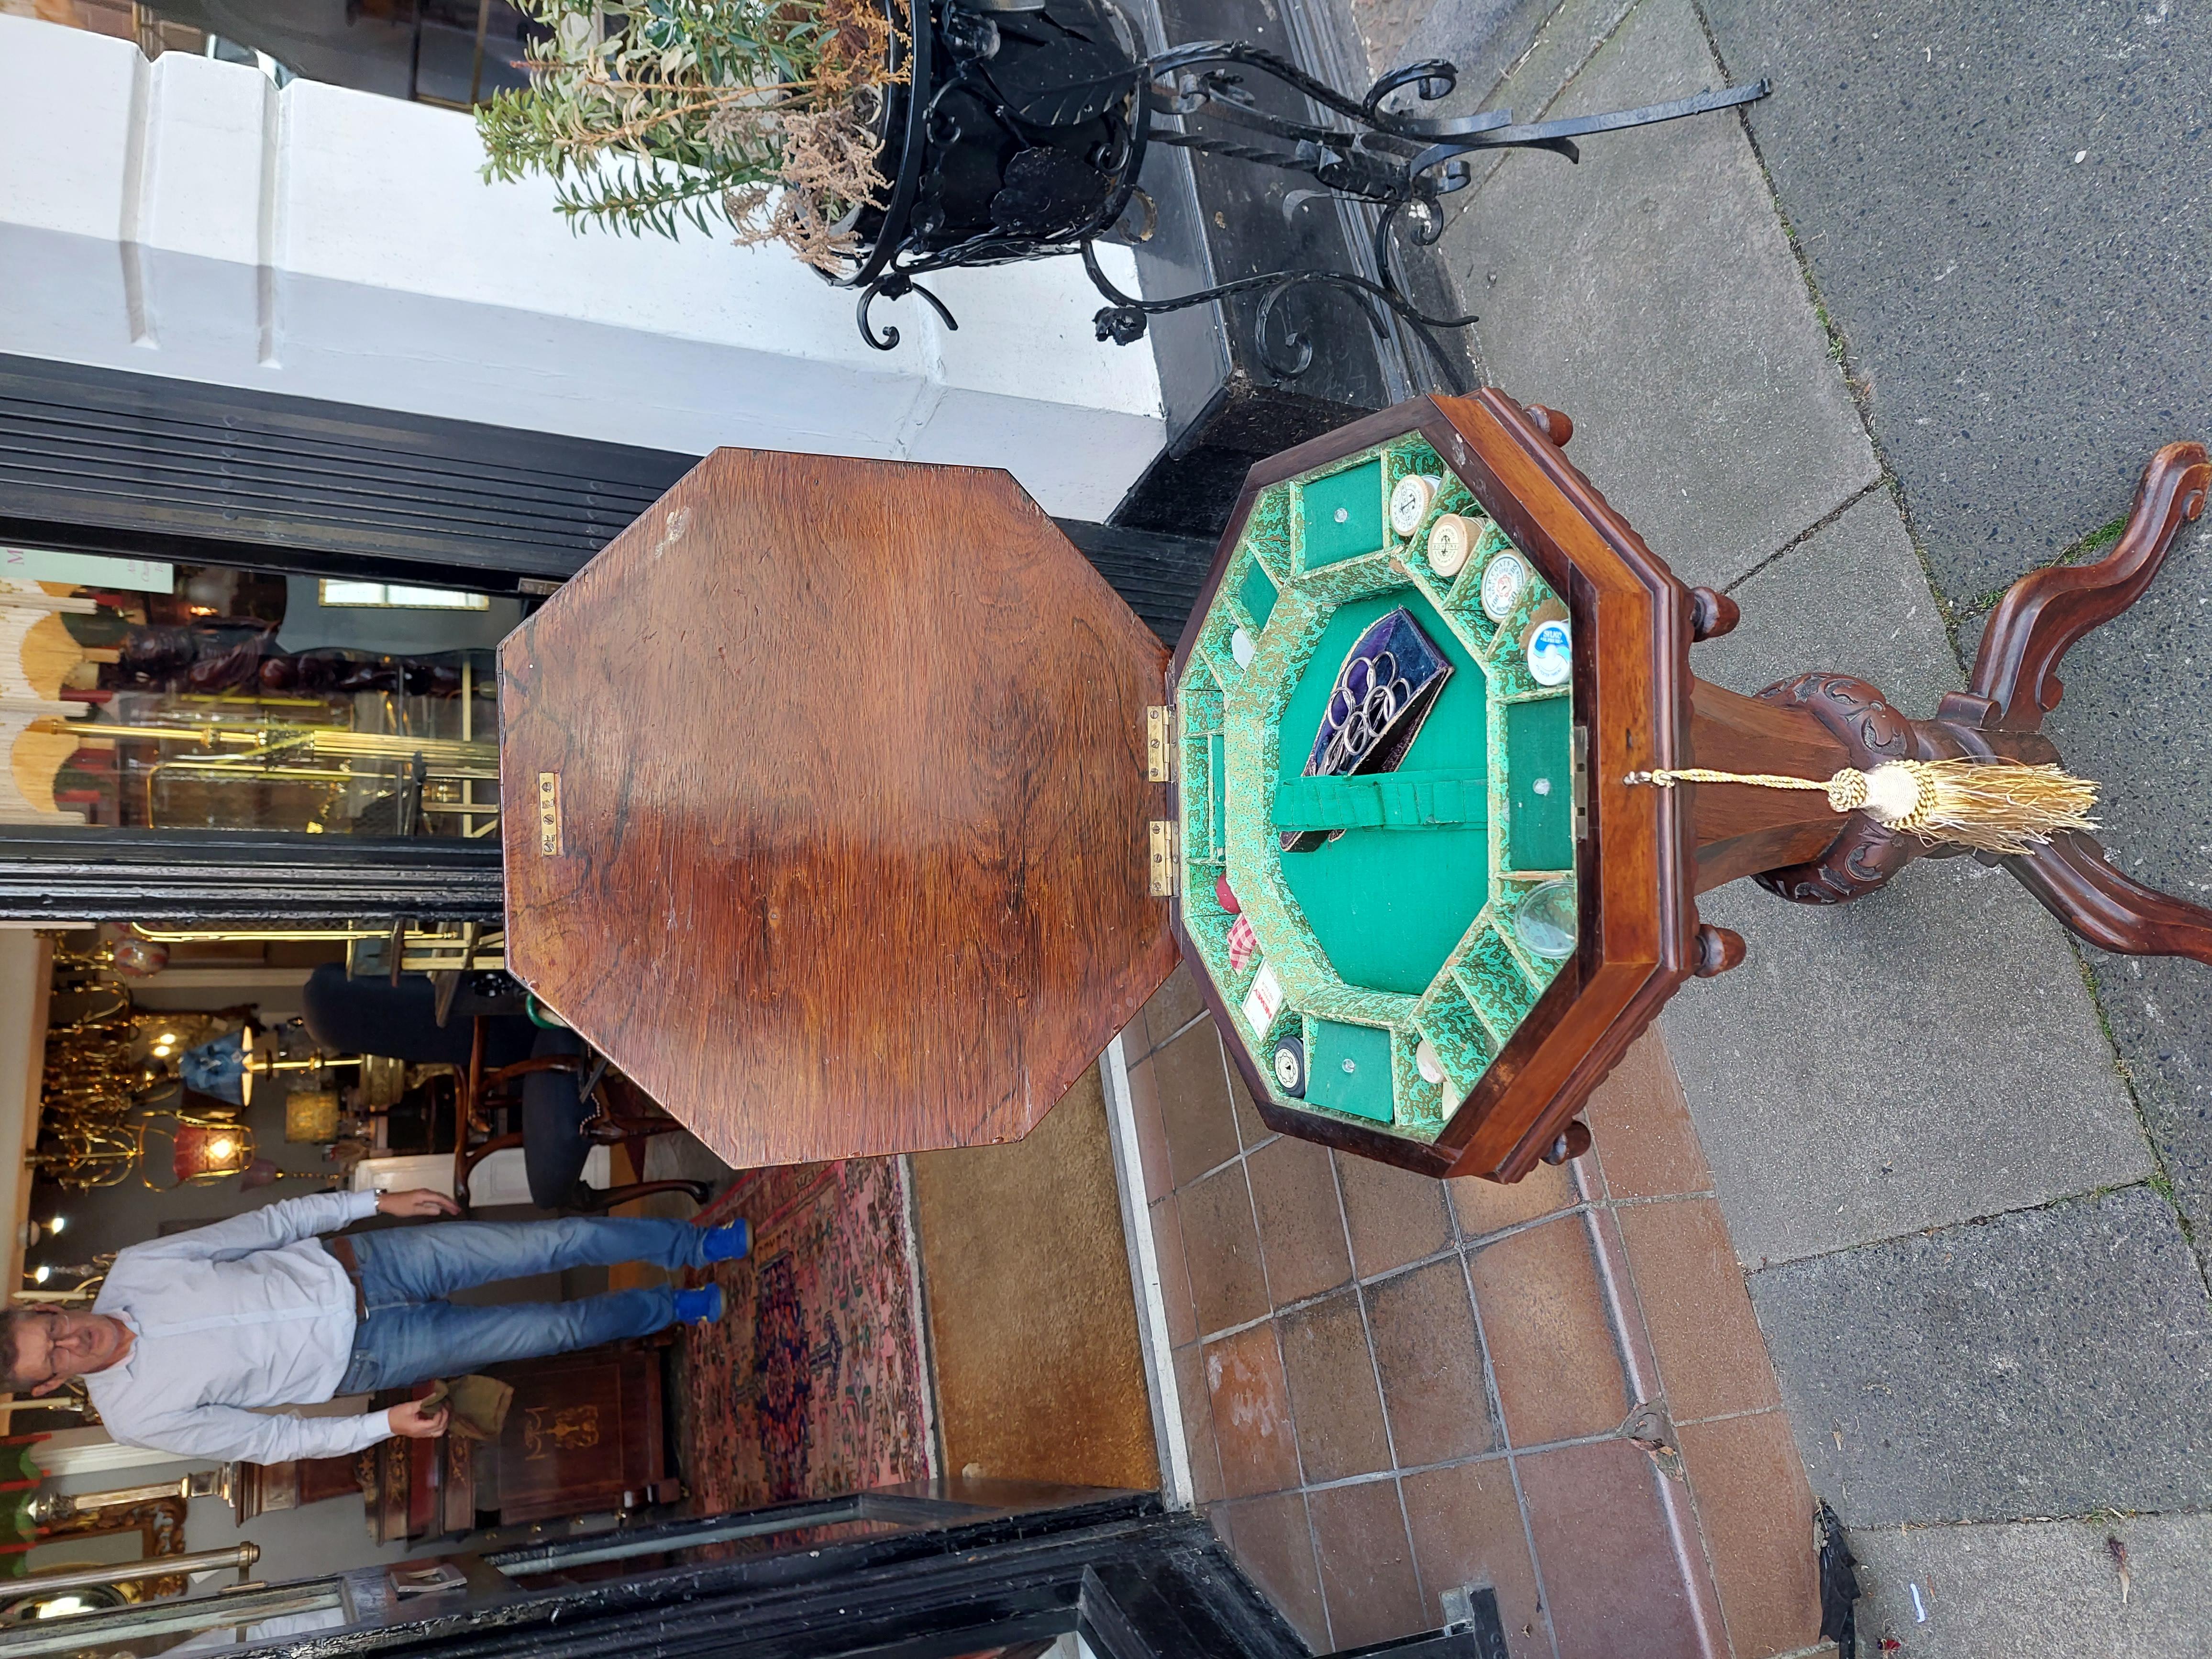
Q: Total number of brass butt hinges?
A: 2